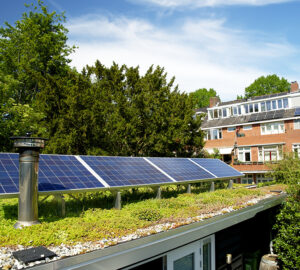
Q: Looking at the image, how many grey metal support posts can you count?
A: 6